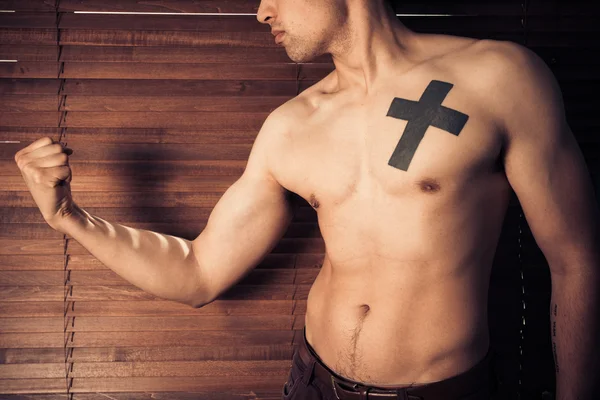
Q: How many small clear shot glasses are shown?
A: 0